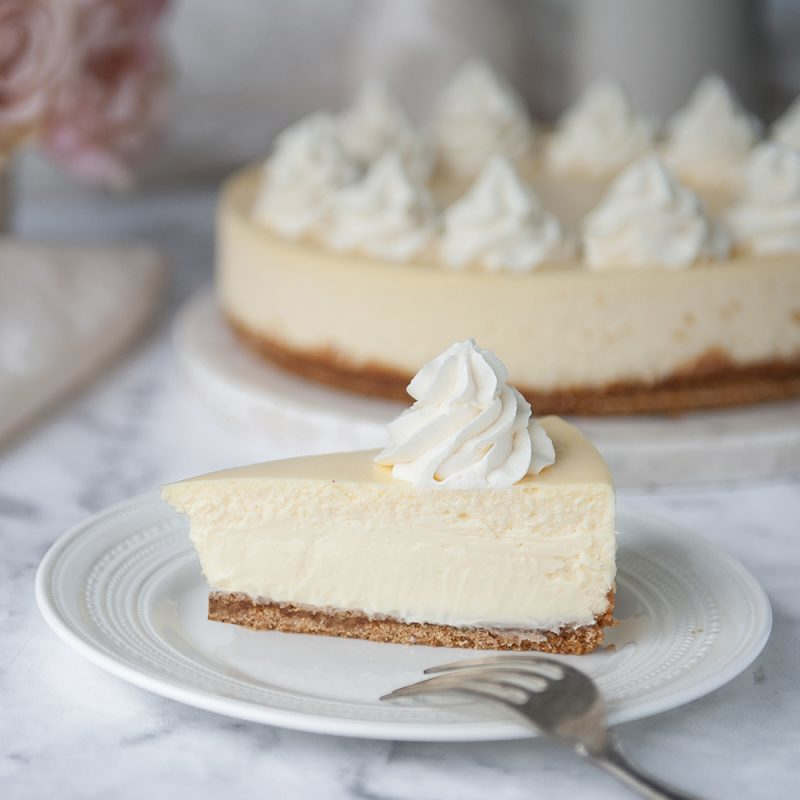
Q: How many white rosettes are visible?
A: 11